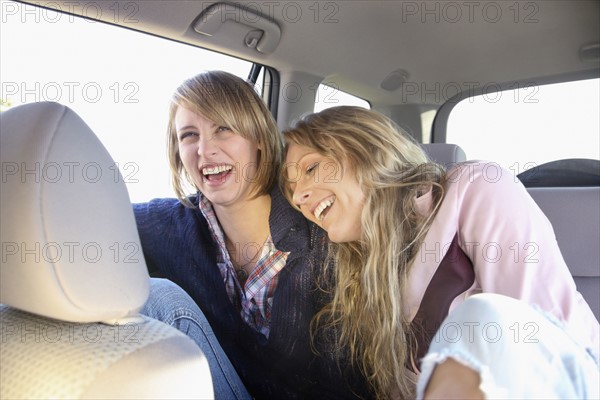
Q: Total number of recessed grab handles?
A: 1